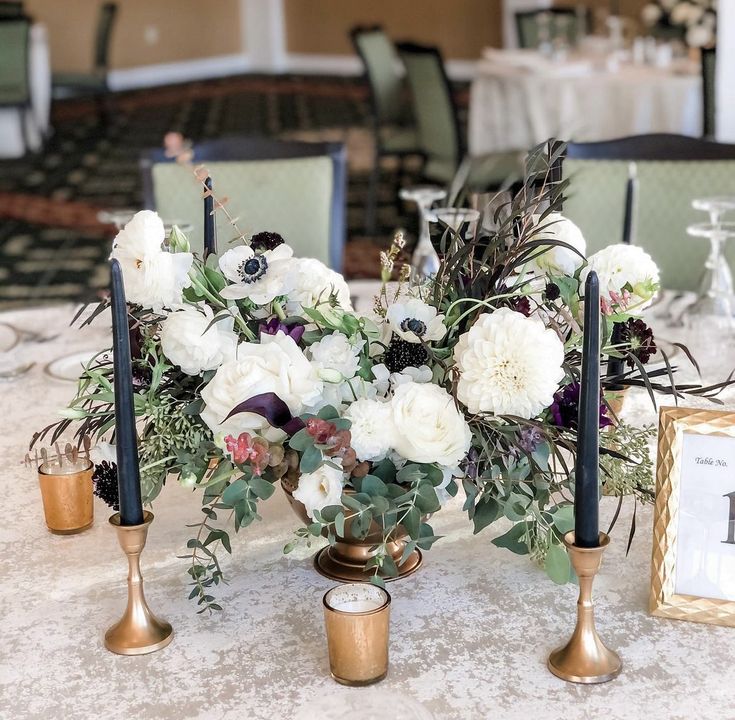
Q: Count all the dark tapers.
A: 4